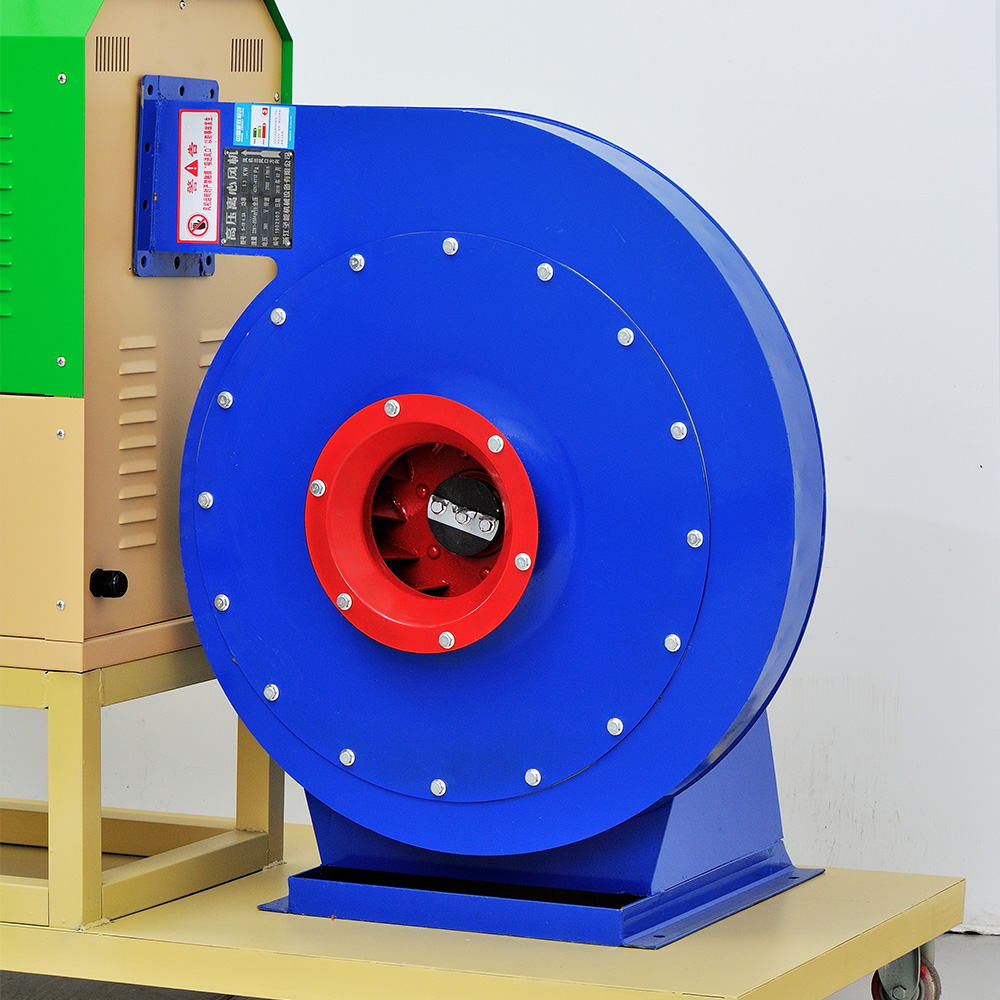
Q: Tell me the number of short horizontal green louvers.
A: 9